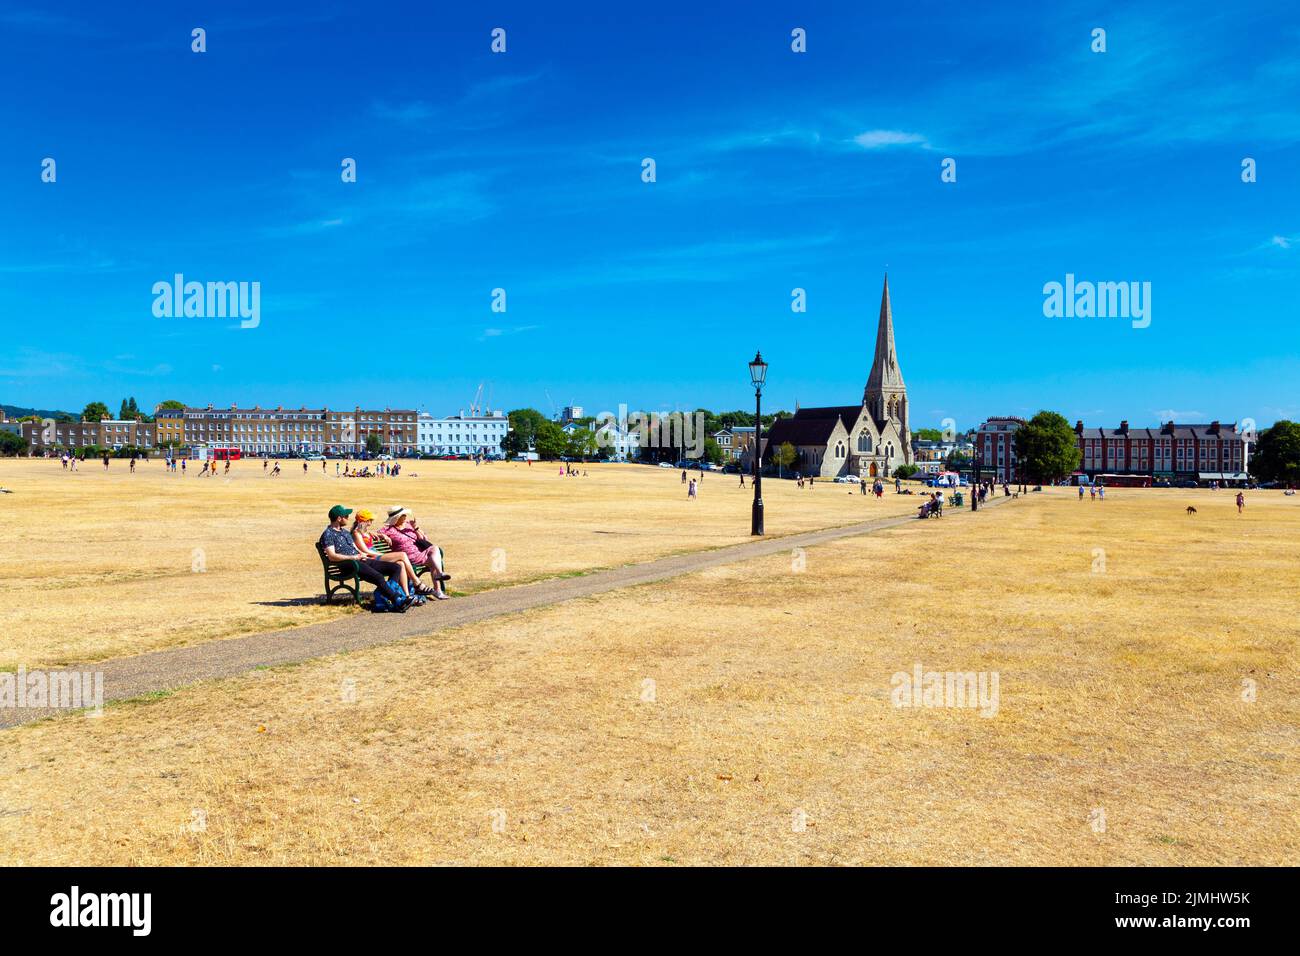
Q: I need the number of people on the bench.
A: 3